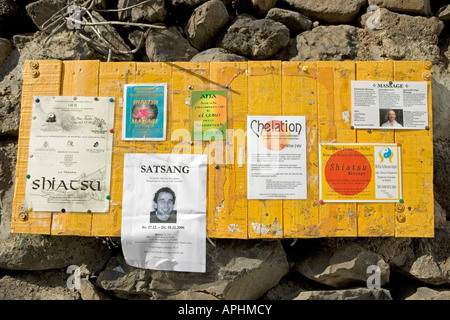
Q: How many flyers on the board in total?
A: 7